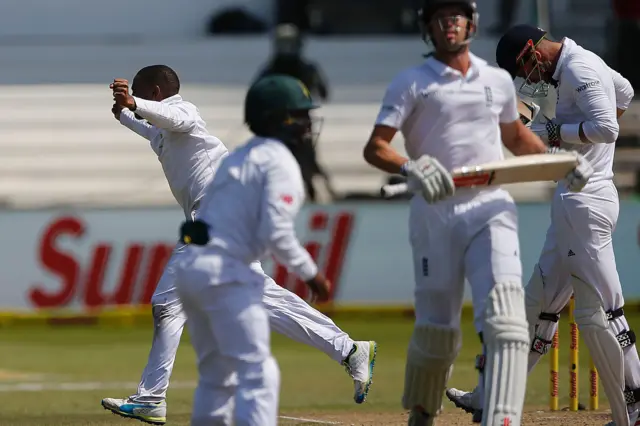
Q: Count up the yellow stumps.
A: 3